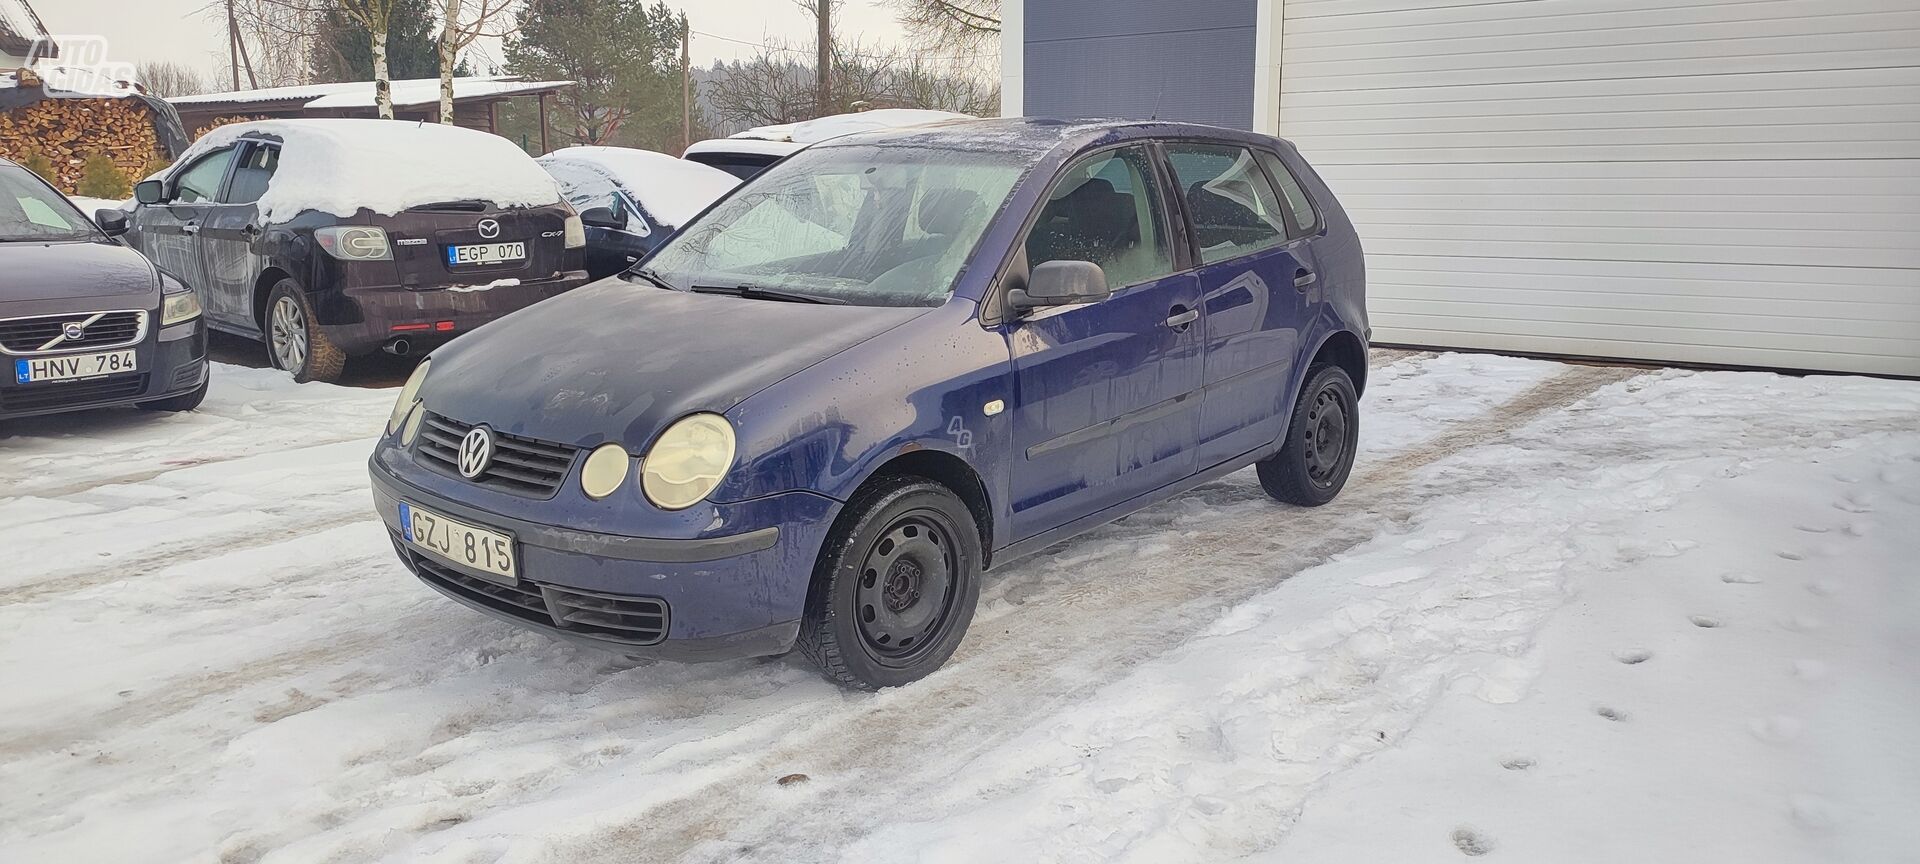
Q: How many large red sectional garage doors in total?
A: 0